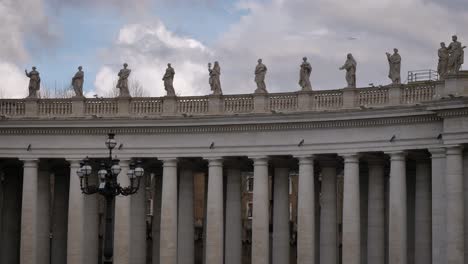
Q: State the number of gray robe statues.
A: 11